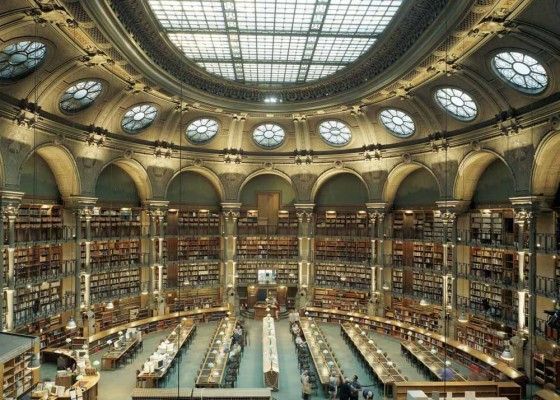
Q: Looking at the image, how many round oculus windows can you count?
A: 9